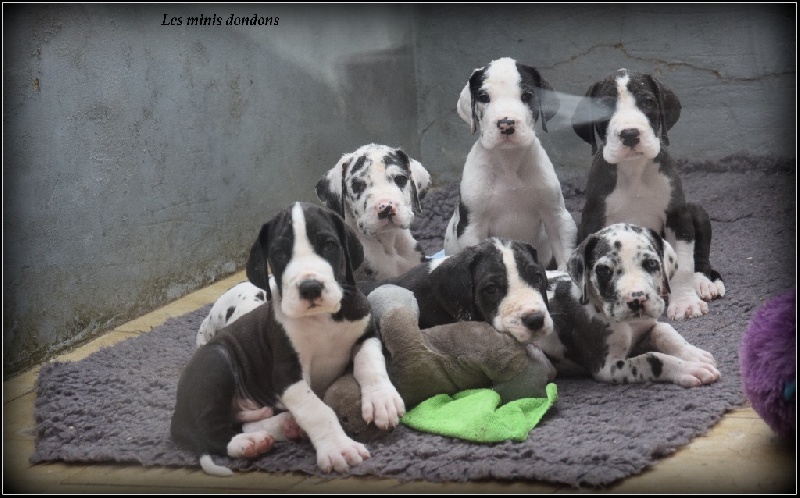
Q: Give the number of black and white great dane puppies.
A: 6